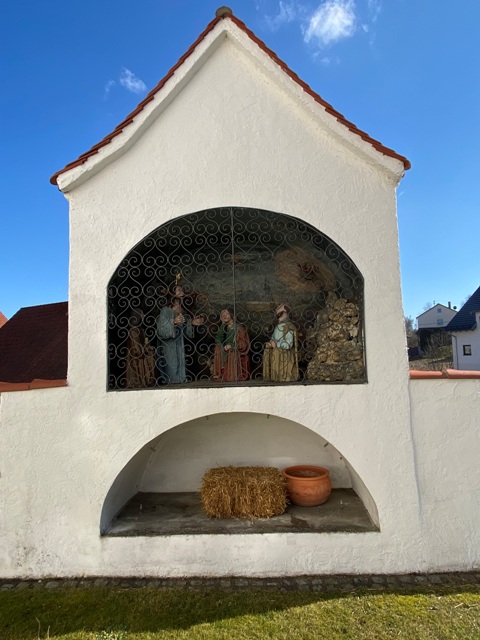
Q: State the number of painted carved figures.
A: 4